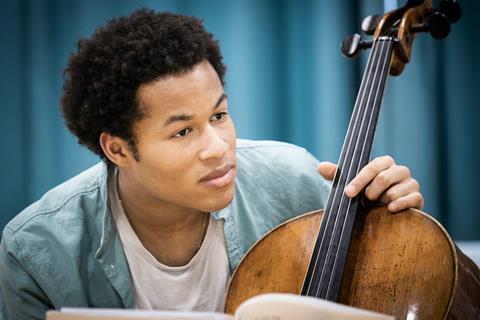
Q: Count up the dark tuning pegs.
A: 4